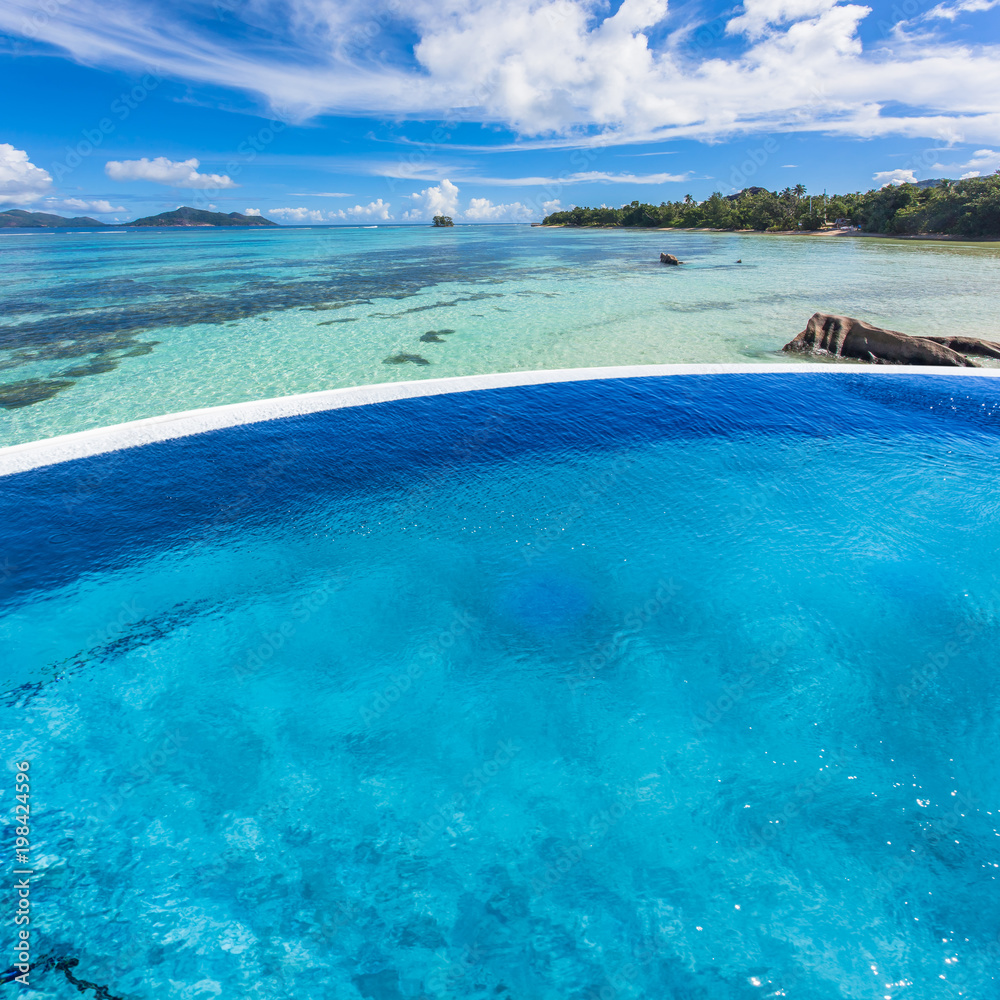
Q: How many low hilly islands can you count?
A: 2